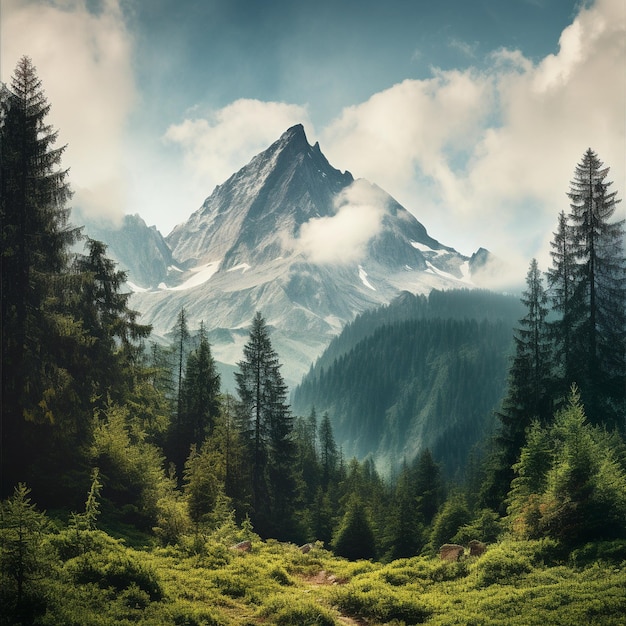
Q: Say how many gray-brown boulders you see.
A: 4